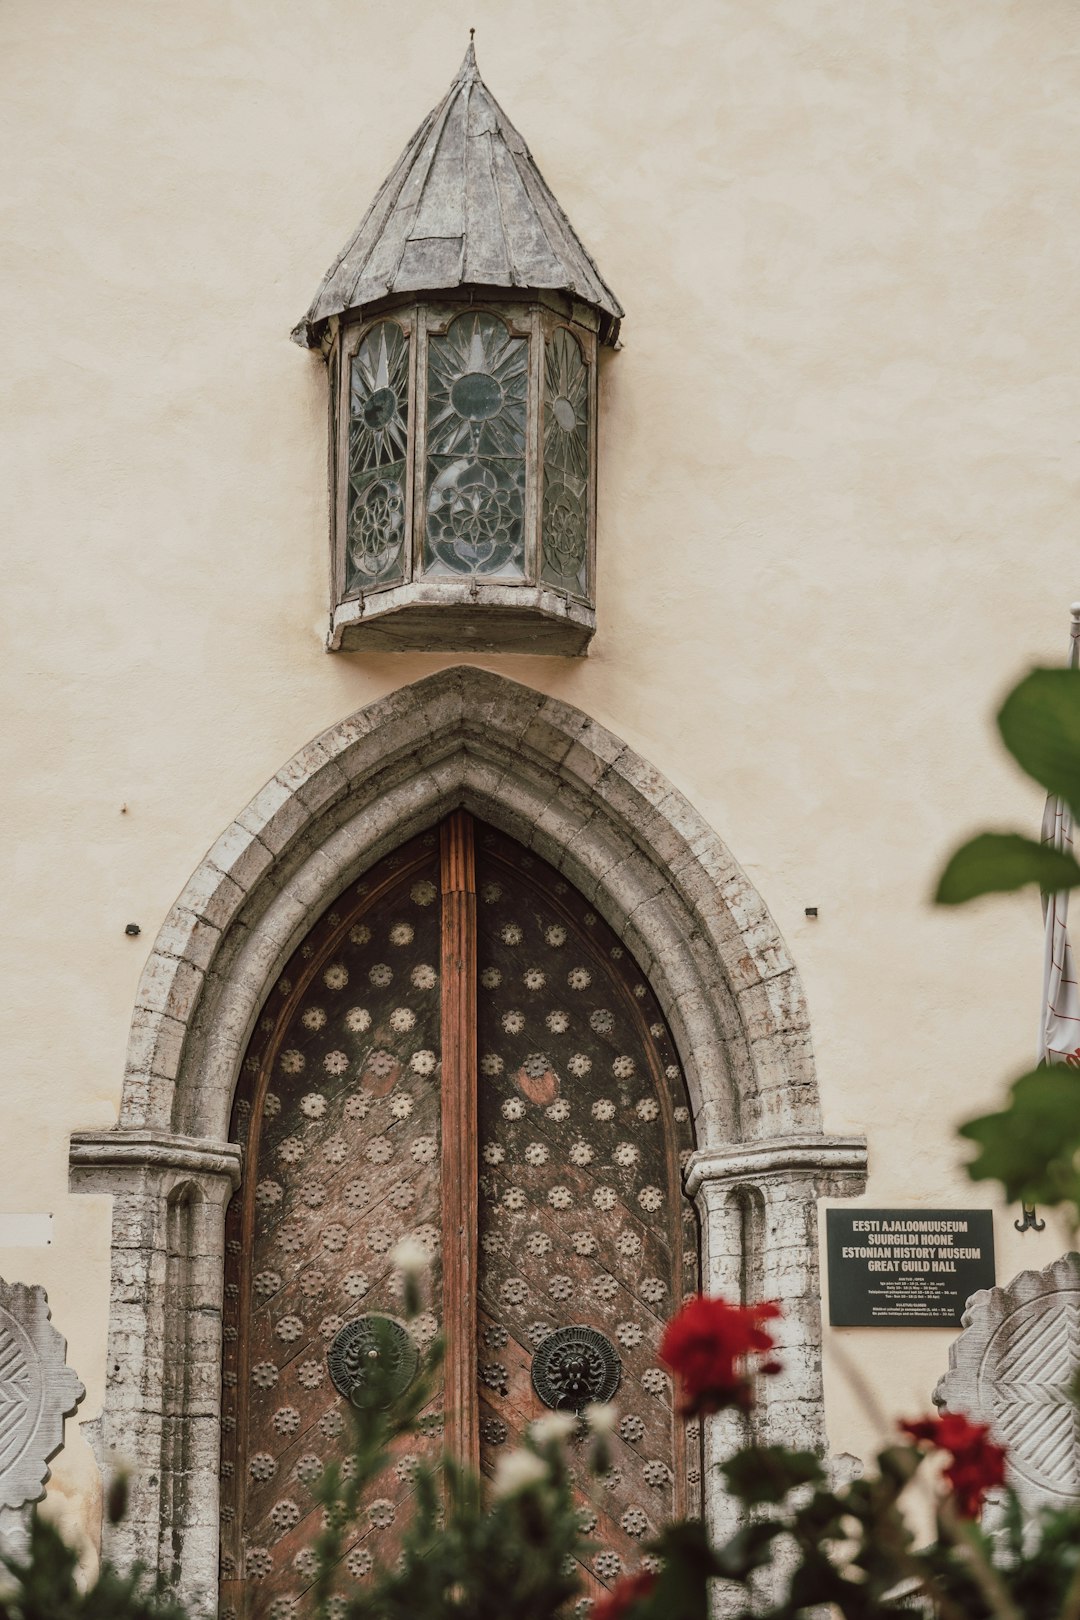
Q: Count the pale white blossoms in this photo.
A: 4